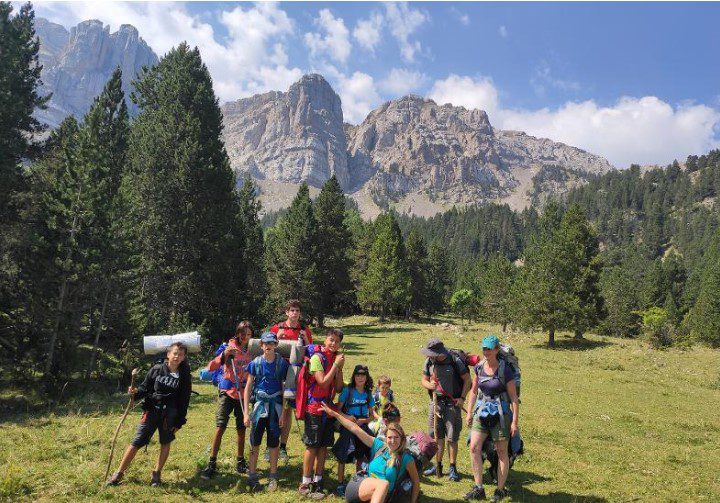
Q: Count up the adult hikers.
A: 3